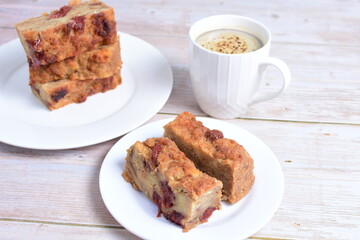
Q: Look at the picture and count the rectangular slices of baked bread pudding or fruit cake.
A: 5